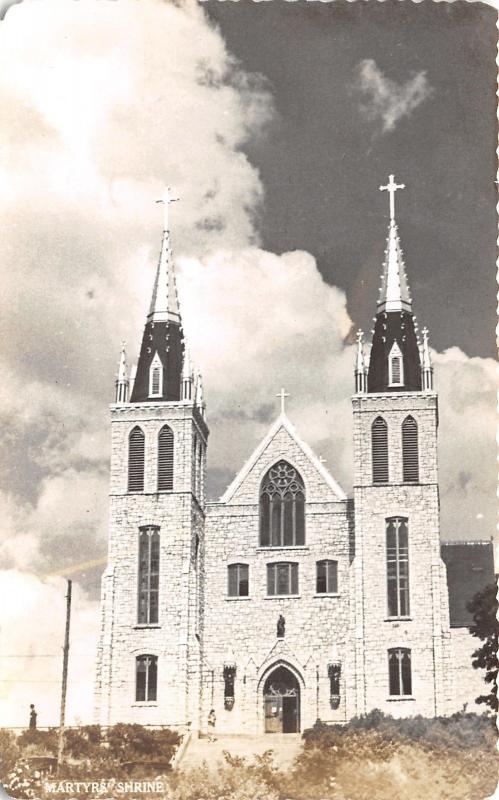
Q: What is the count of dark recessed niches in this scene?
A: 2